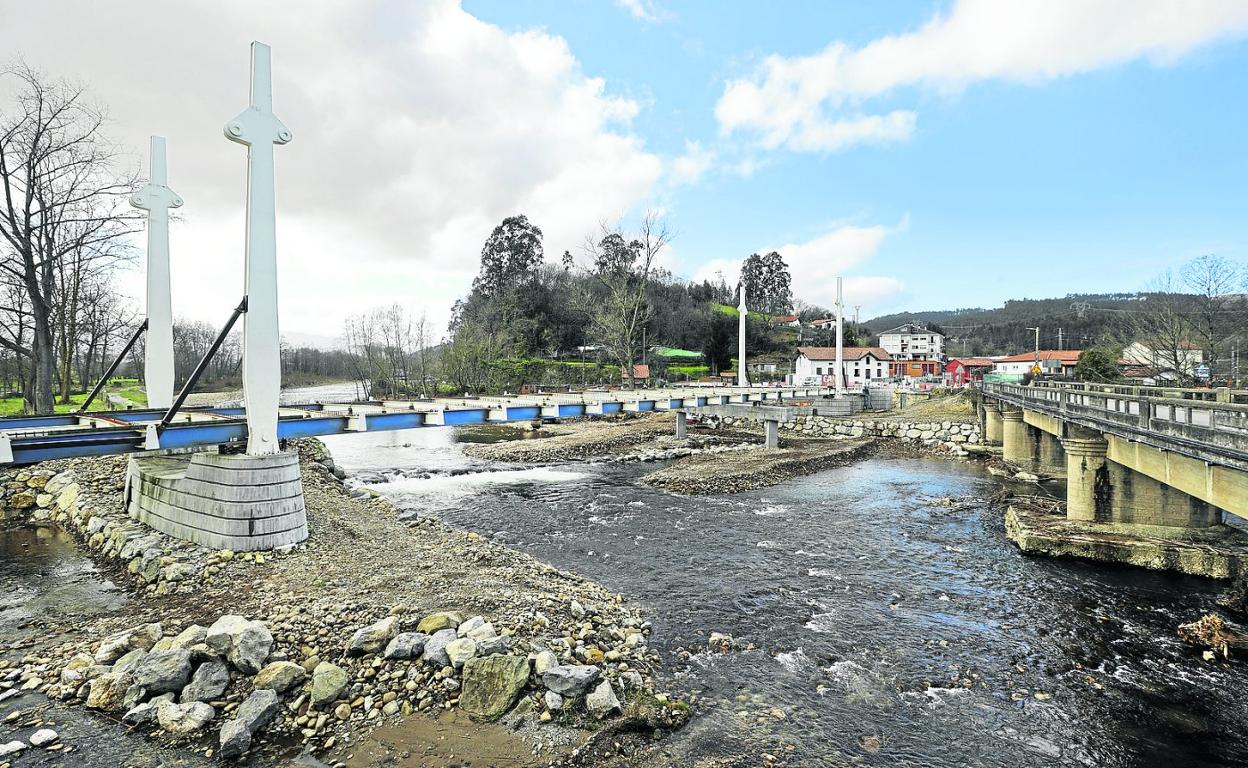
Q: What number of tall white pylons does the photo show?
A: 4